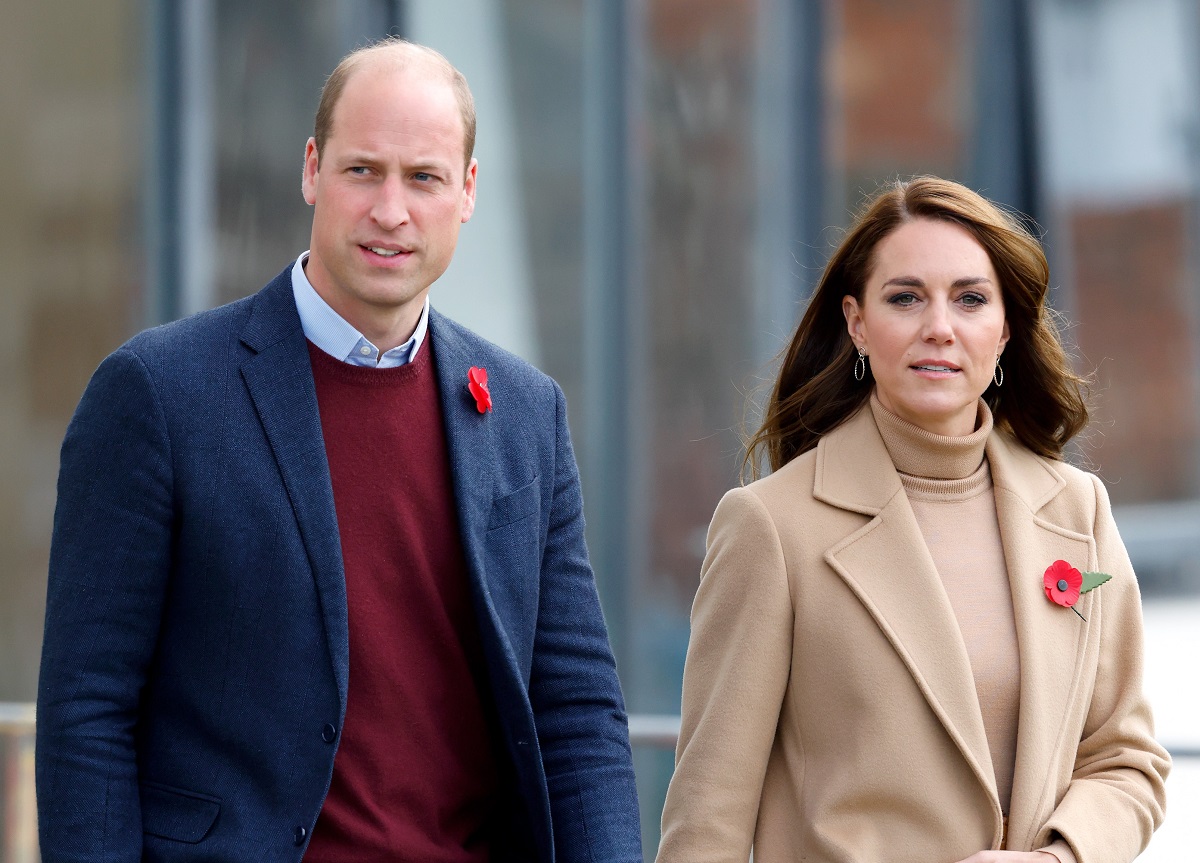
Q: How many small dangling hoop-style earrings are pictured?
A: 2